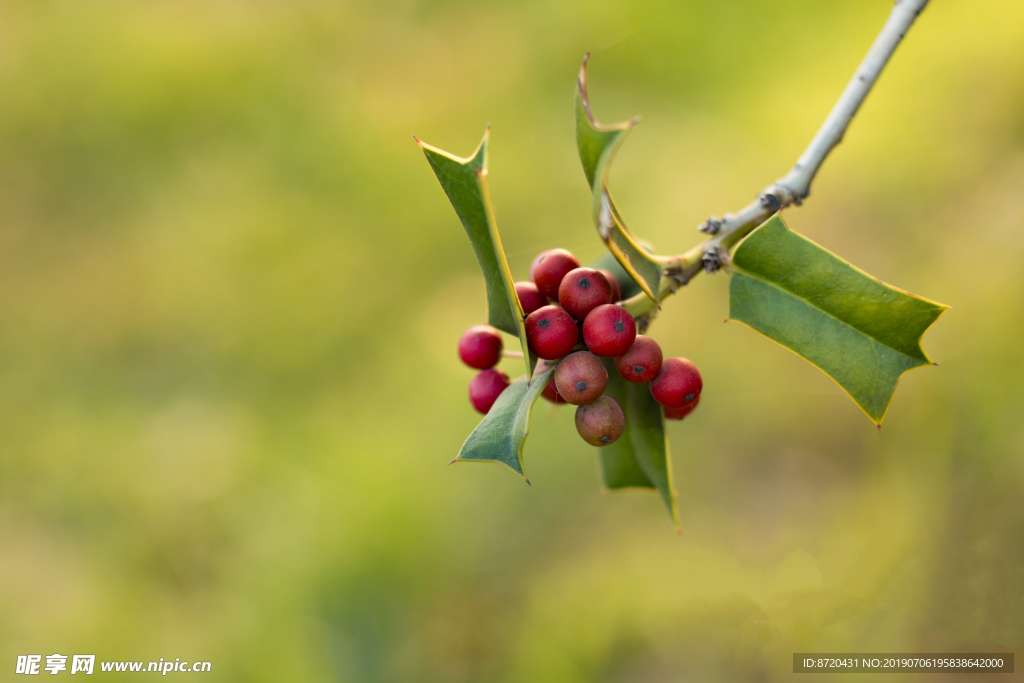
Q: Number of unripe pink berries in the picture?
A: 2